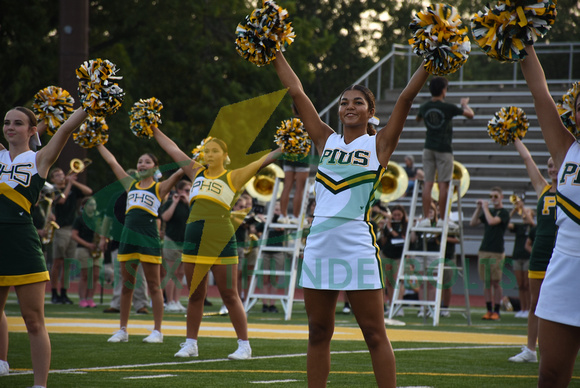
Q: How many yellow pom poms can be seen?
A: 11